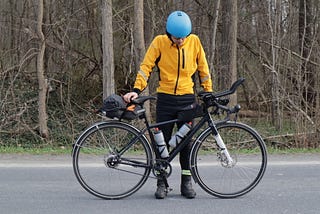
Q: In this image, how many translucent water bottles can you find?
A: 2